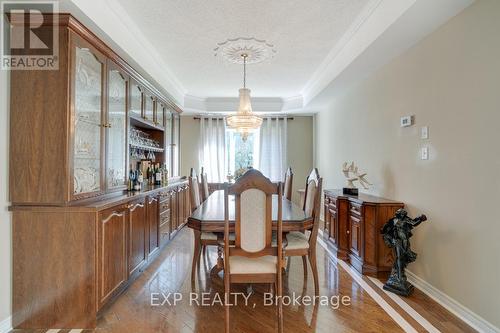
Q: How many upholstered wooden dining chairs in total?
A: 5